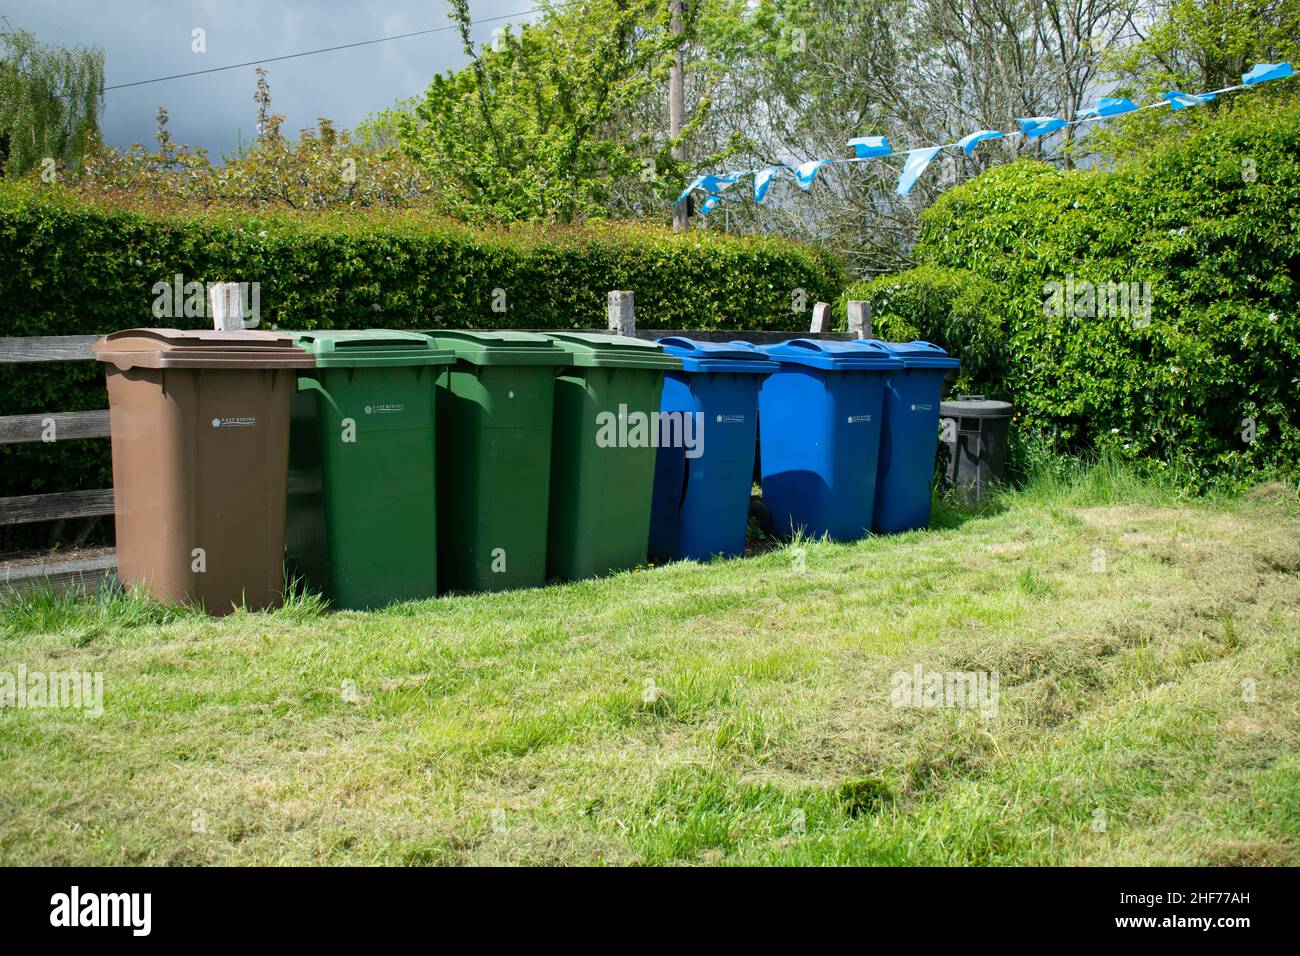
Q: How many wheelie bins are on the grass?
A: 7